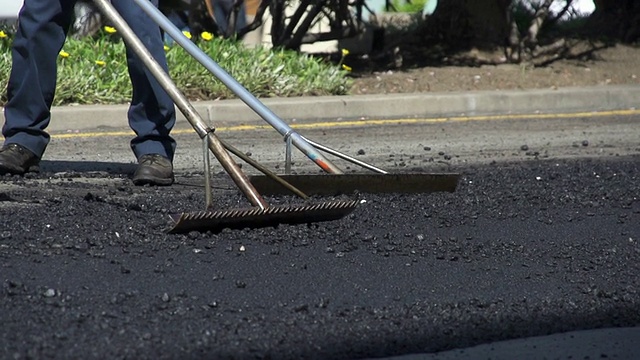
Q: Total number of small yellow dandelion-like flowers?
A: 9